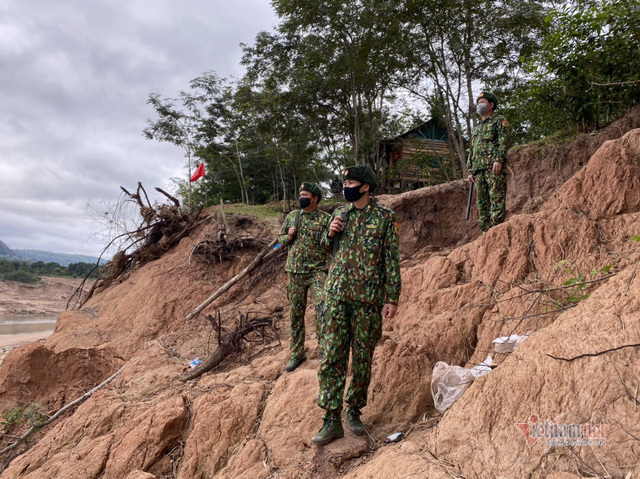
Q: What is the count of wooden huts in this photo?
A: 1